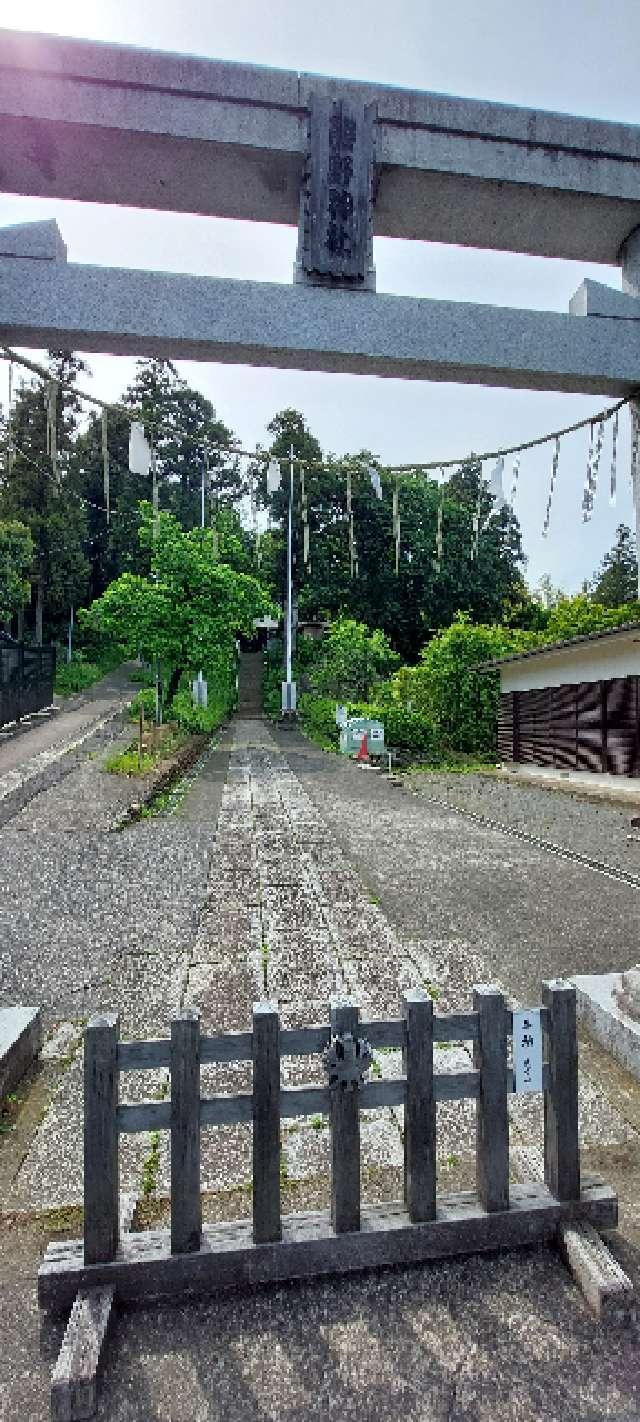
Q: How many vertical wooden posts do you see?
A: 7